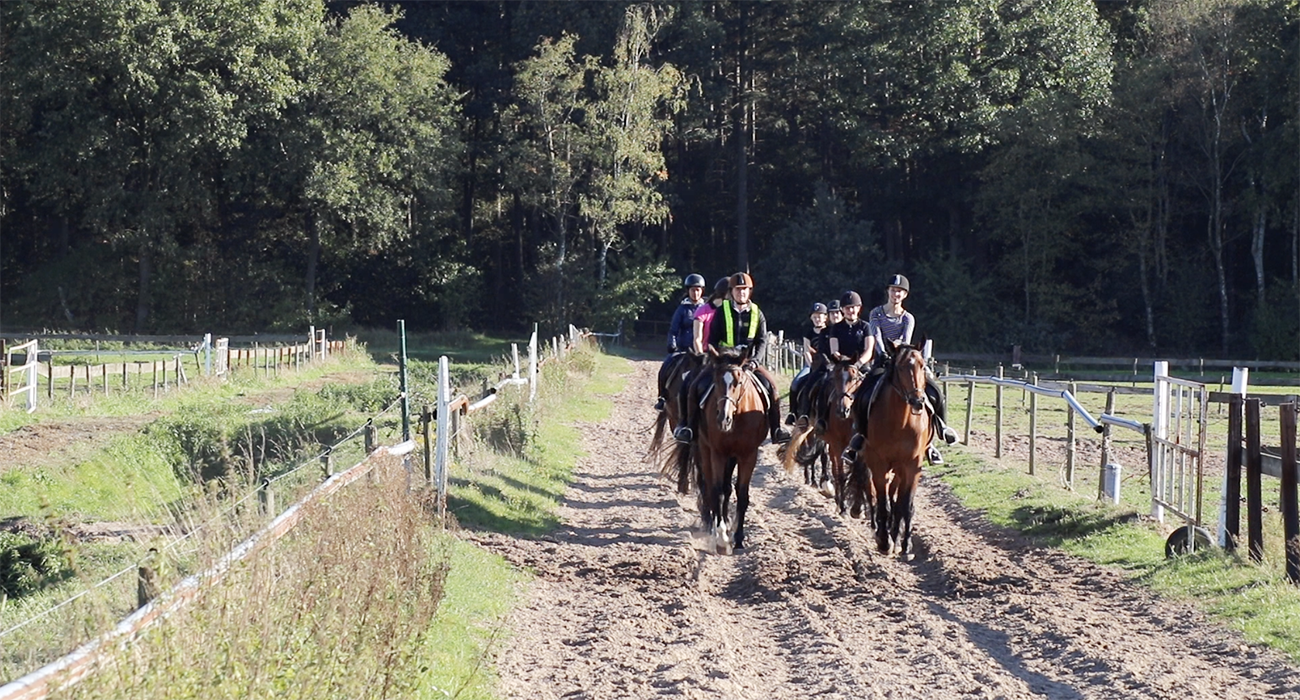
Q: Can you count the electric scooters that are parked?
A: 0